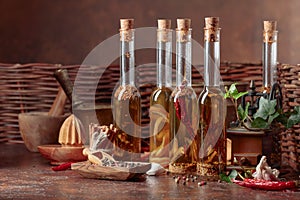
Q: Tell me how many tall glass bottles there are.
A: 5